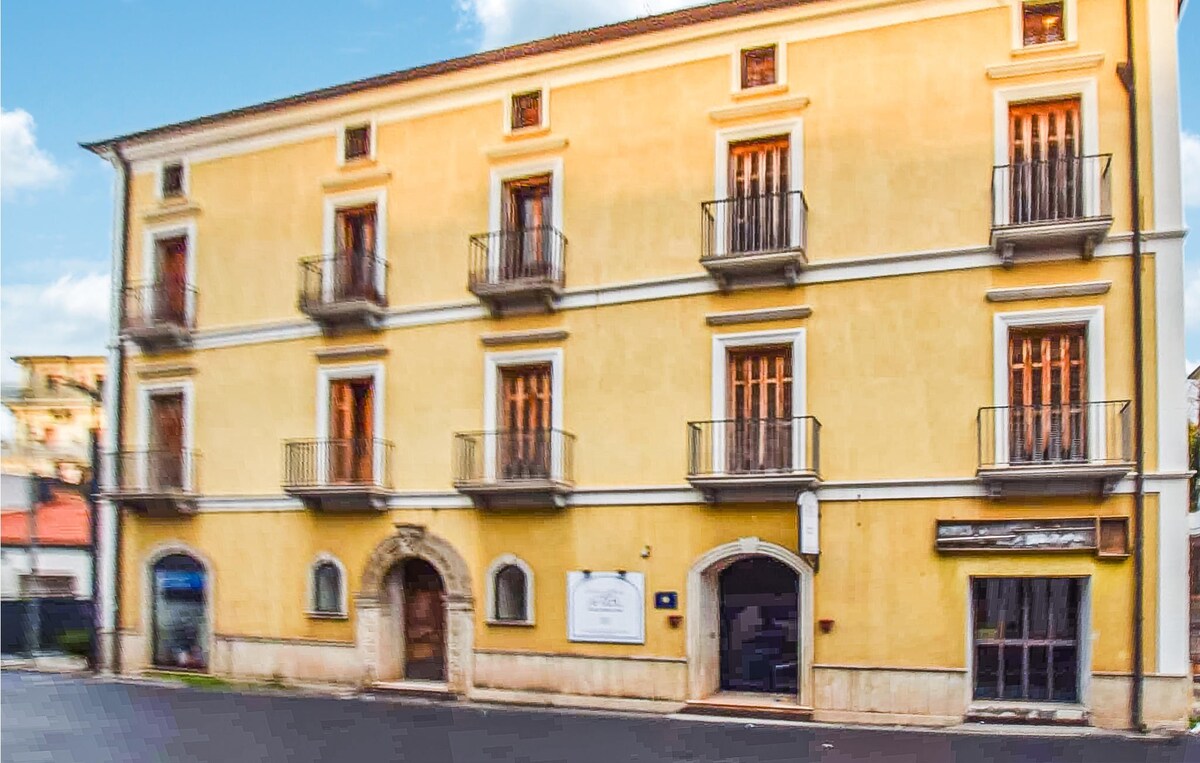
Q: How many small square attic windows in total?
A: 5